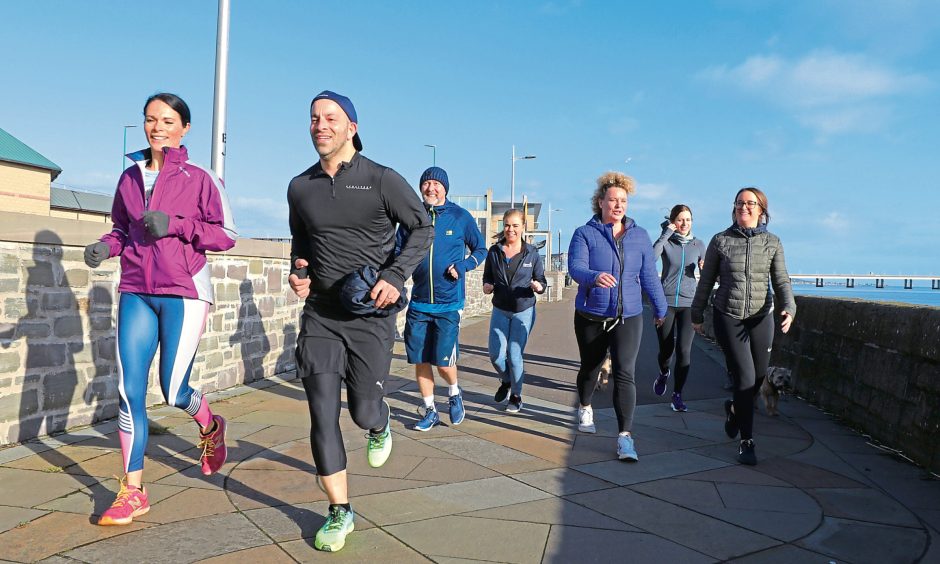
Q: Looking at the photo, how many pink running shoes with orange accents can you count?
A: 2